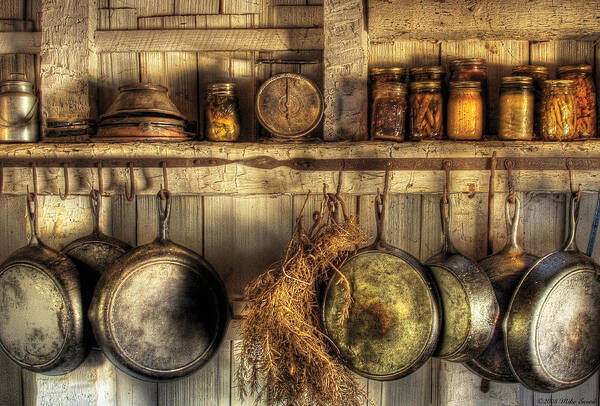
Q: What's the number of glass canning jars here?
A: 11